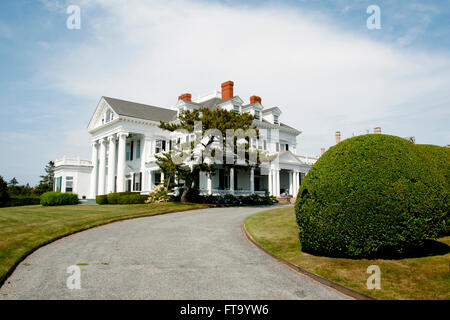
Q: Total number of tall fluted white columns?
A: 4